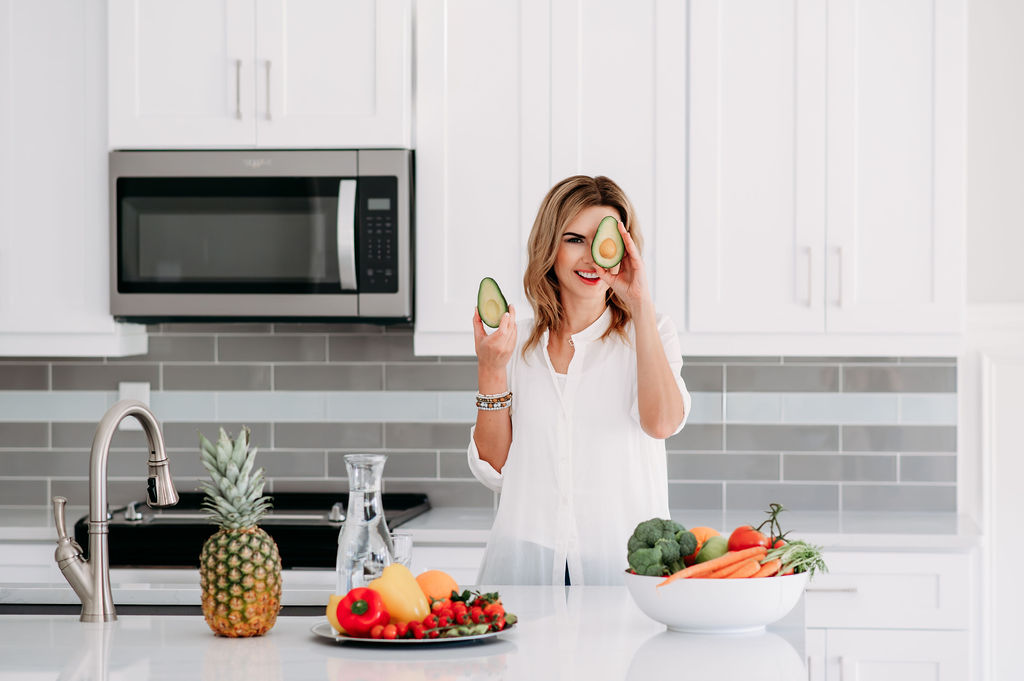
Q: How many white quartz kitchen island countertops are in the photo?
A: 1